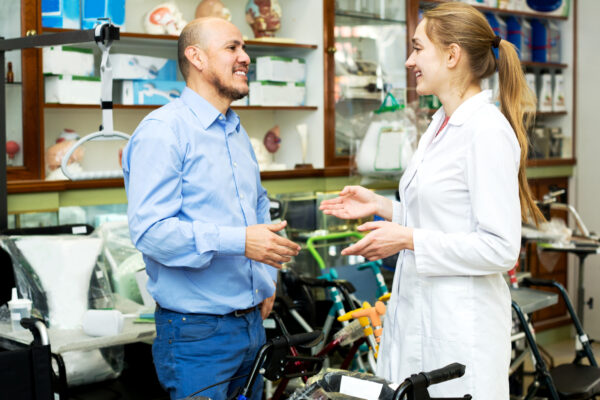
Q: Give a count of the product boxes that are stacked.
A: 6